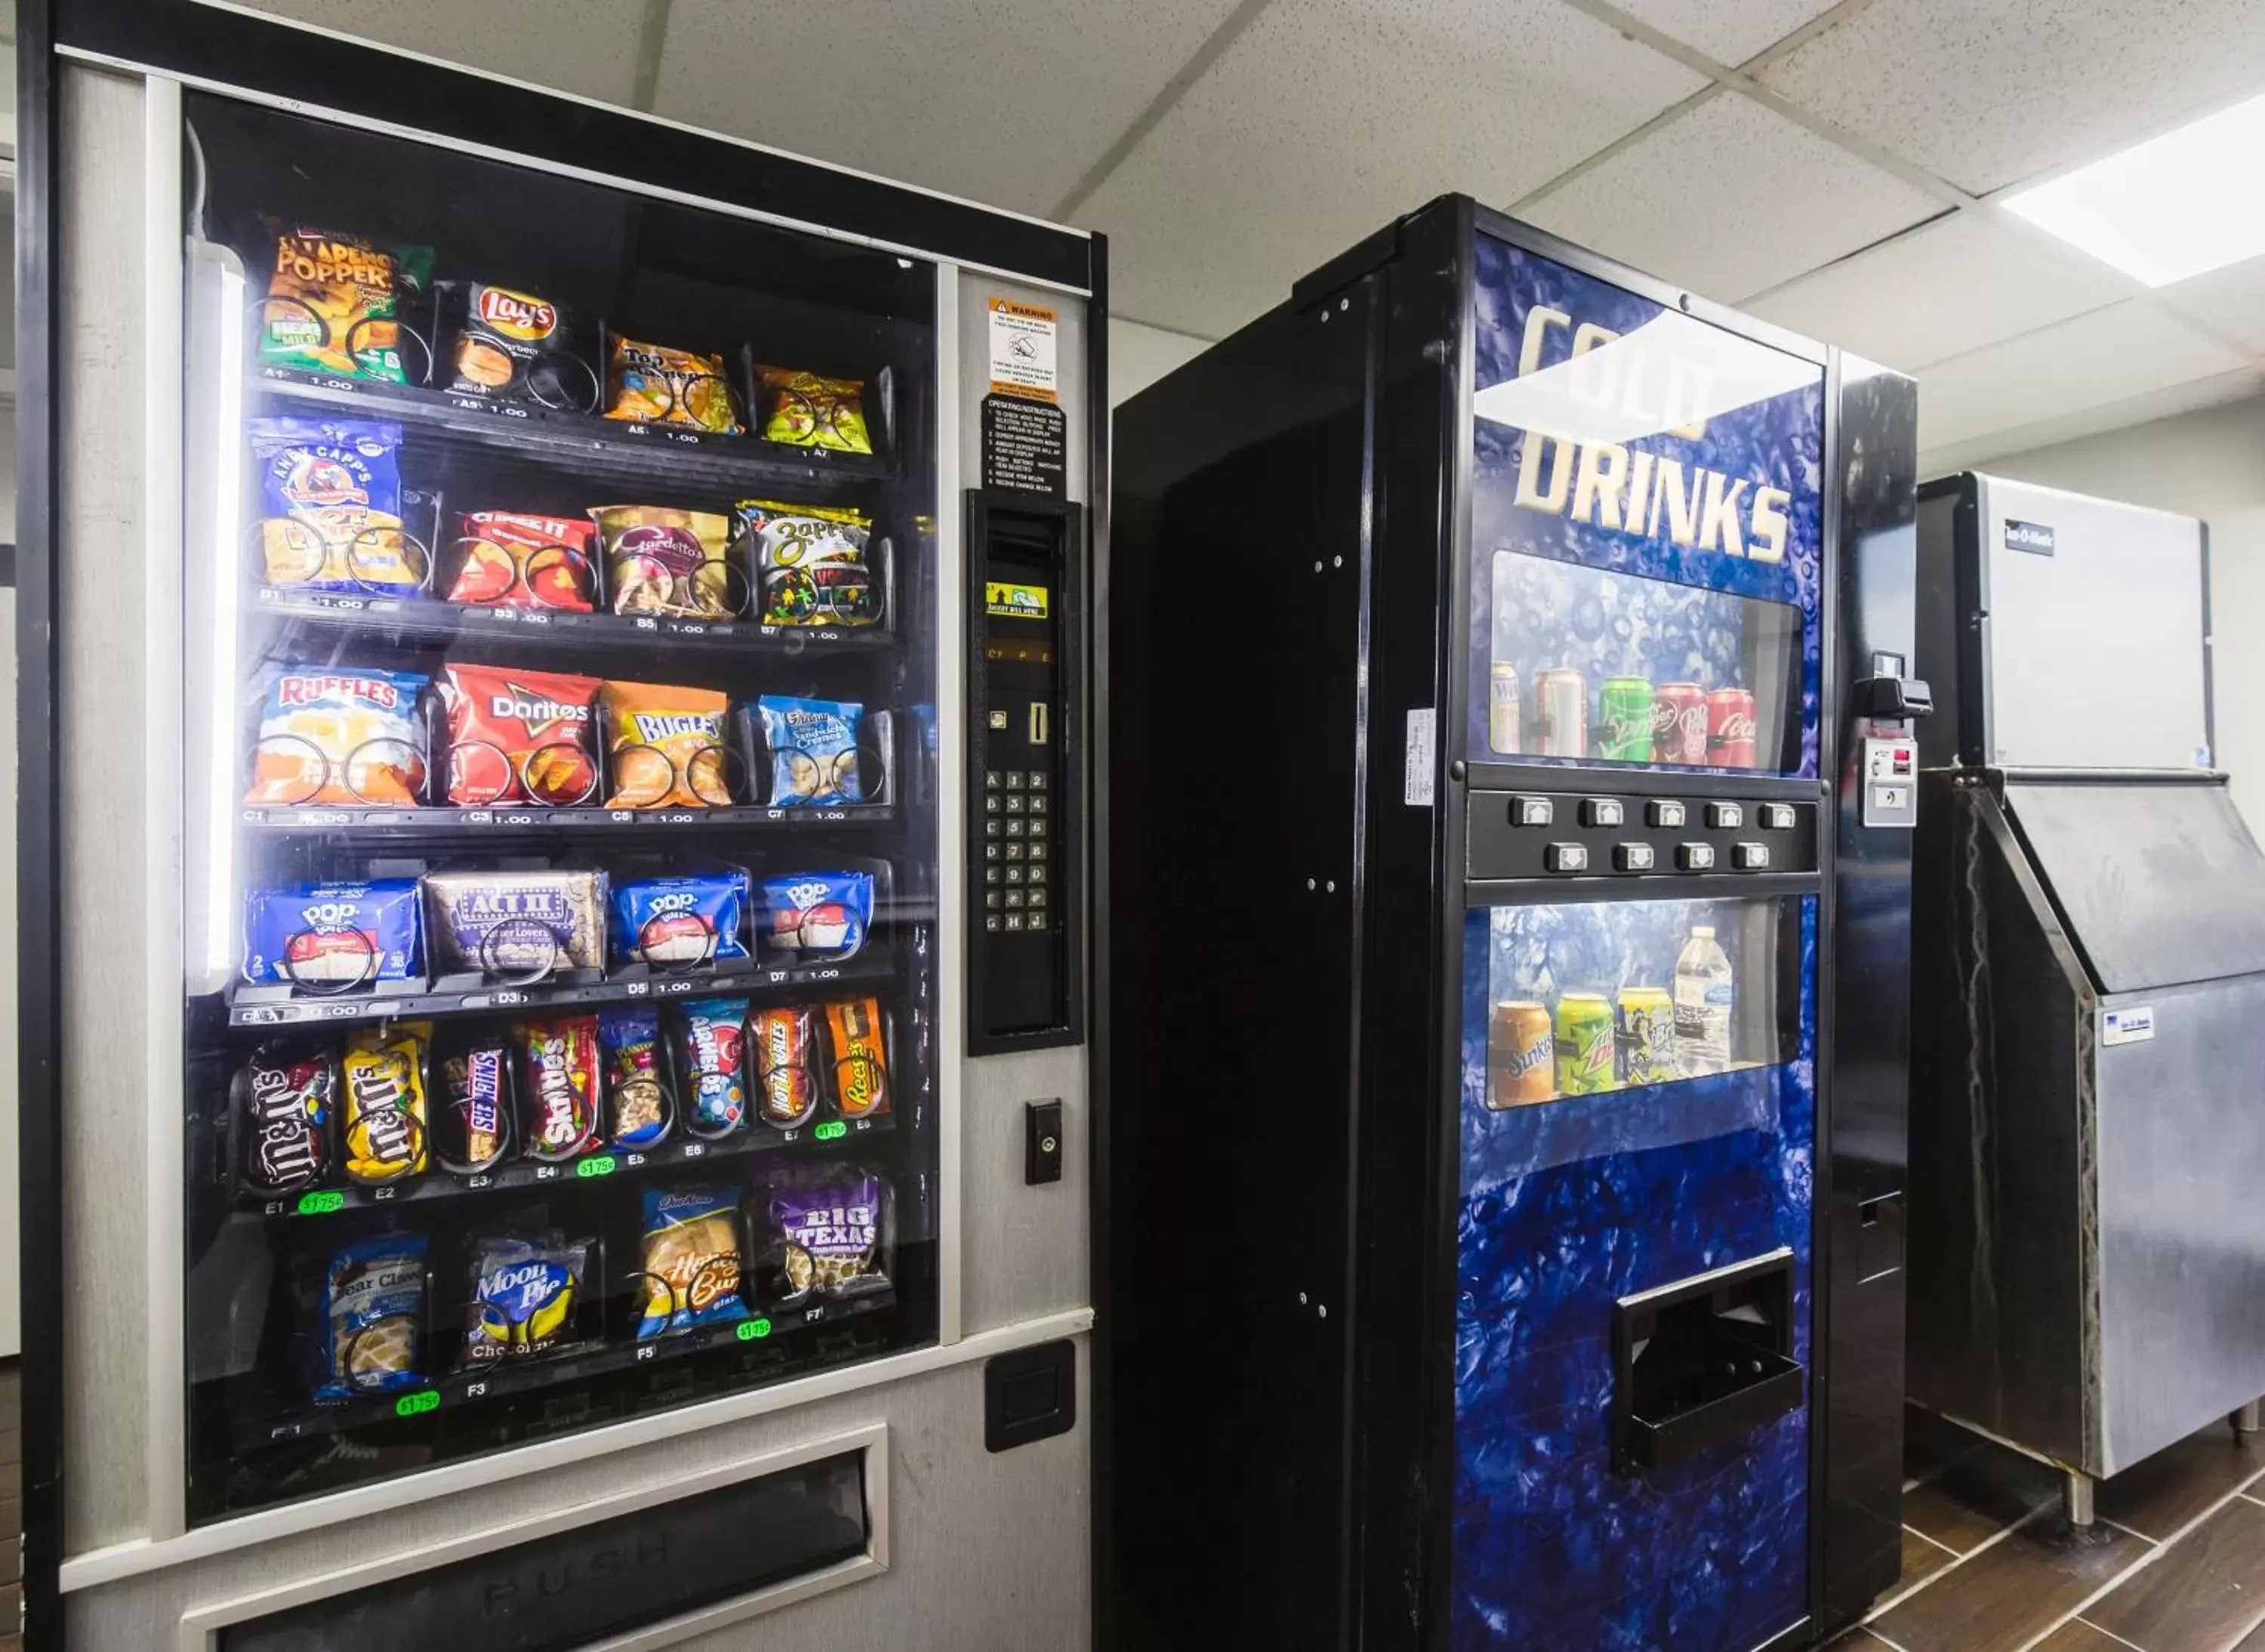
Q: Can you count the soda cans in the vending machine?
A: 8